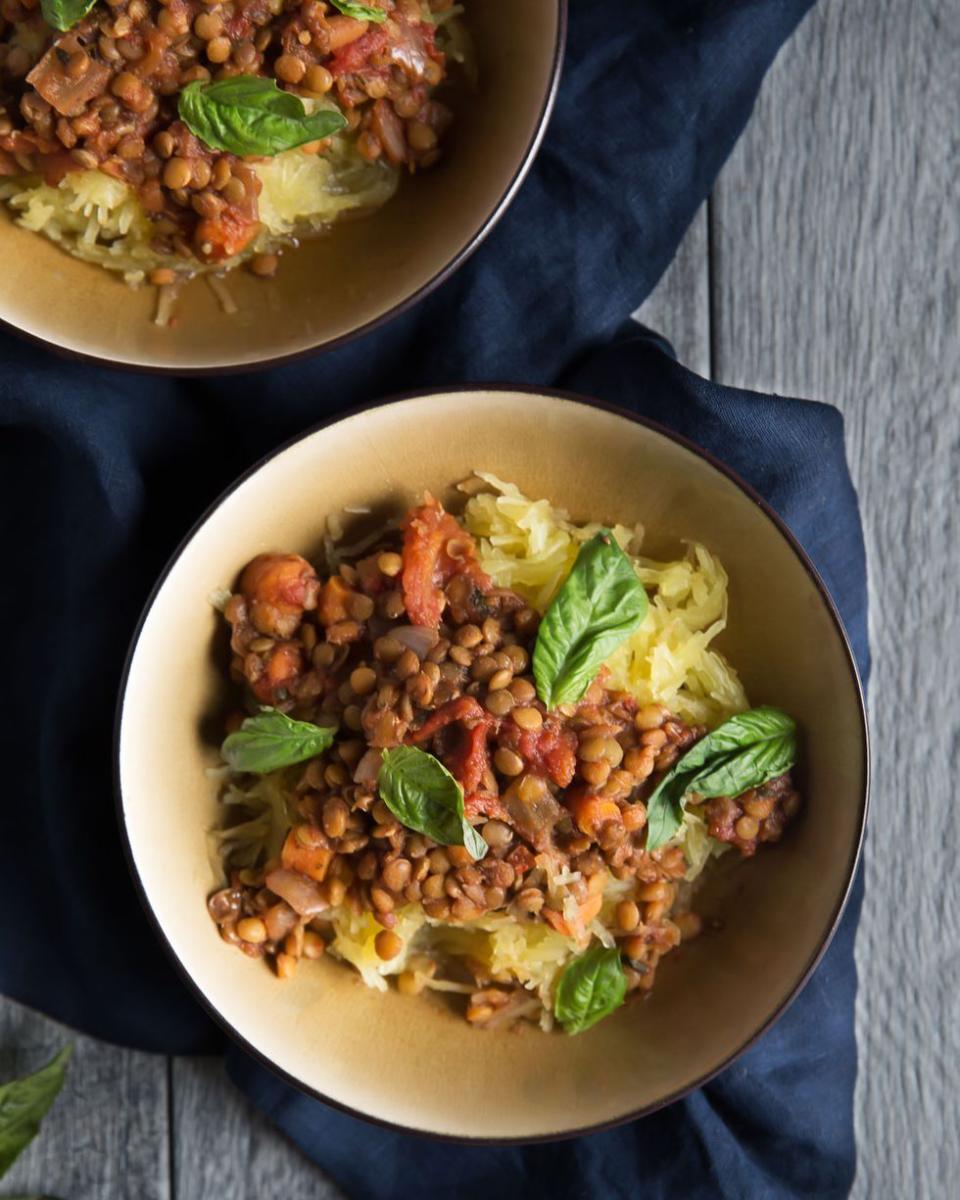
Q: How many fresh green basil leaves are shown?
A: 9